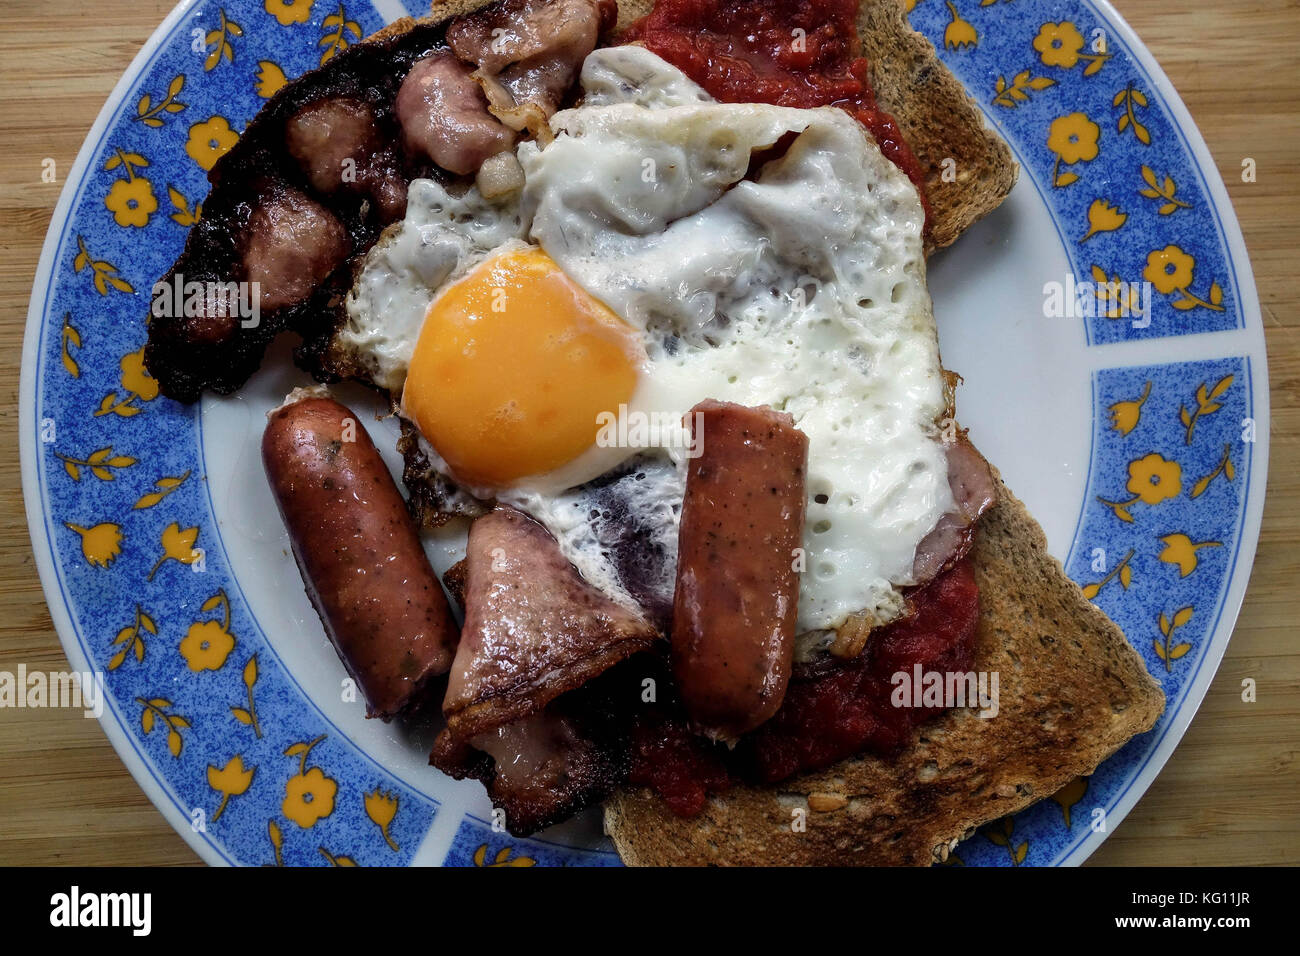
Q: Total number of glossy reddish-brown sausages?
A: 2